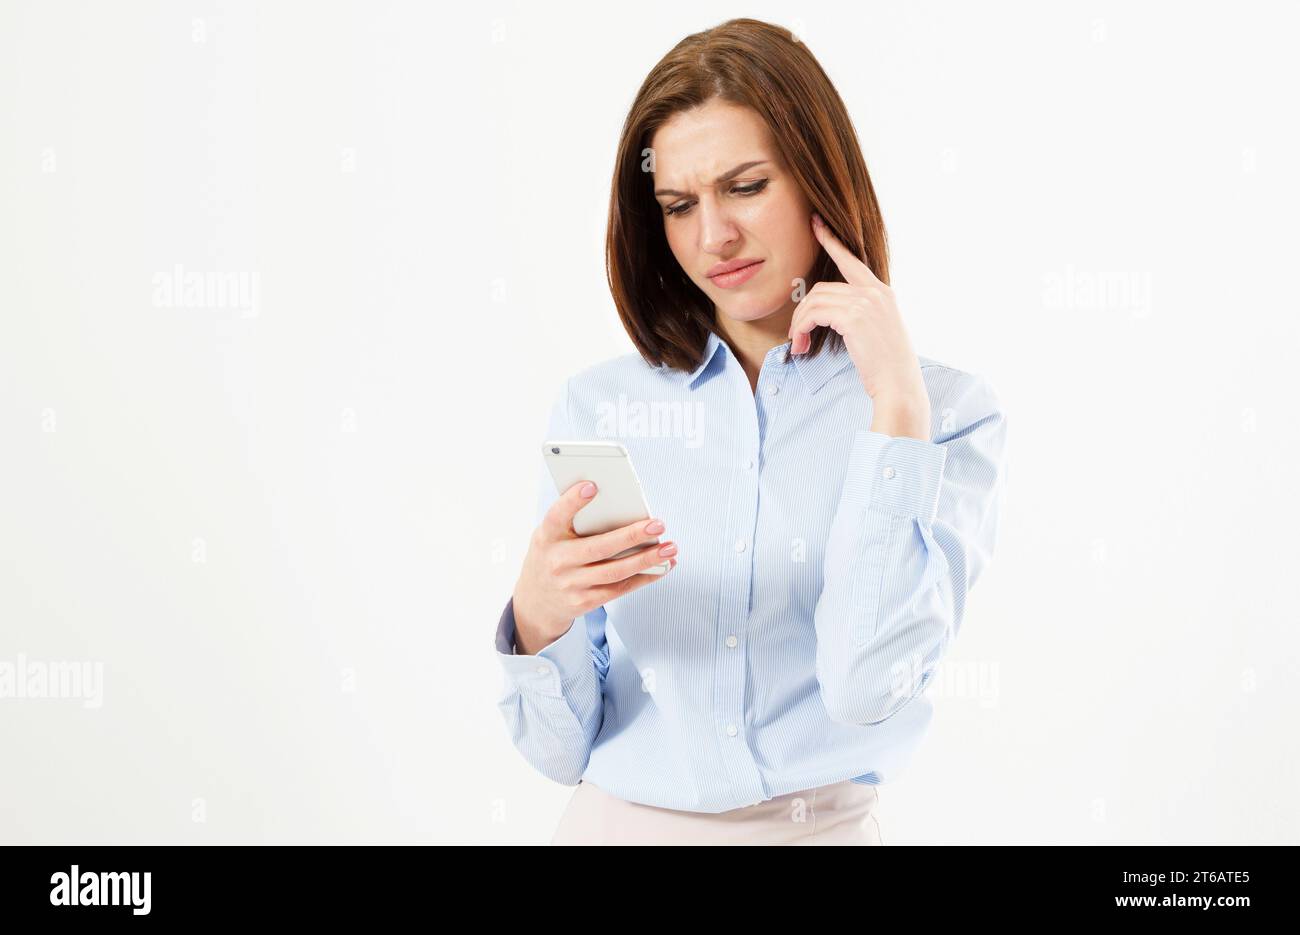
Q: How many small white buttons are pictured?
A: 7